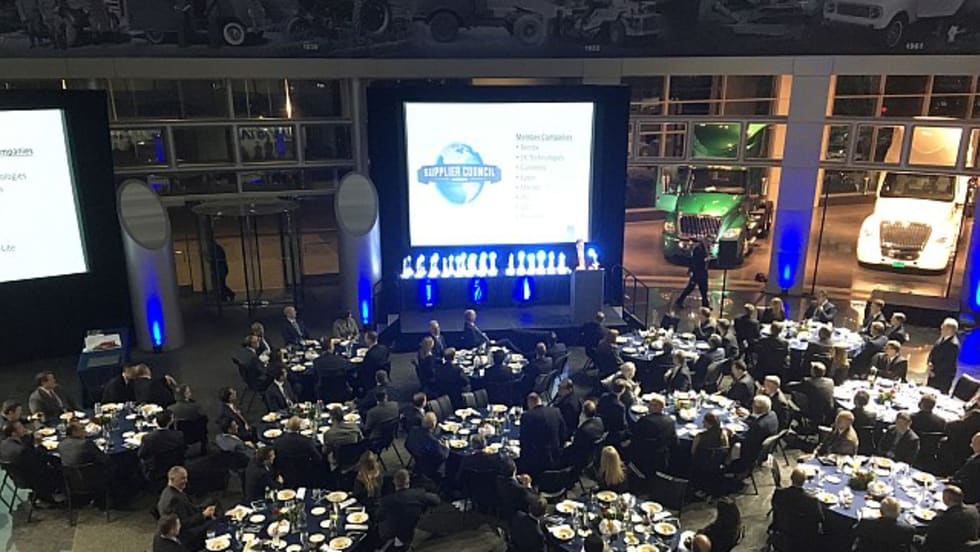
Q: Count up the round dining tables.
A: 12